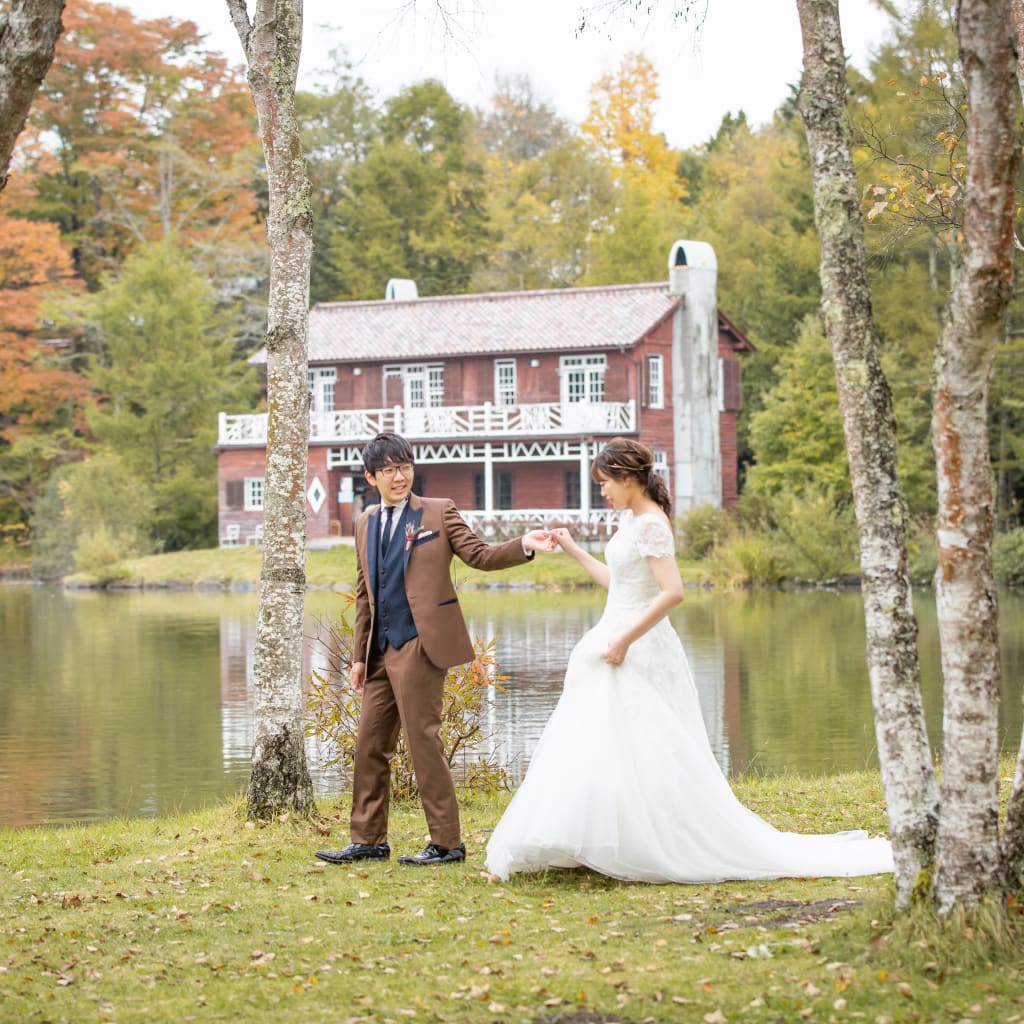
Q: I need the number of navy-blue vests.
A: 1